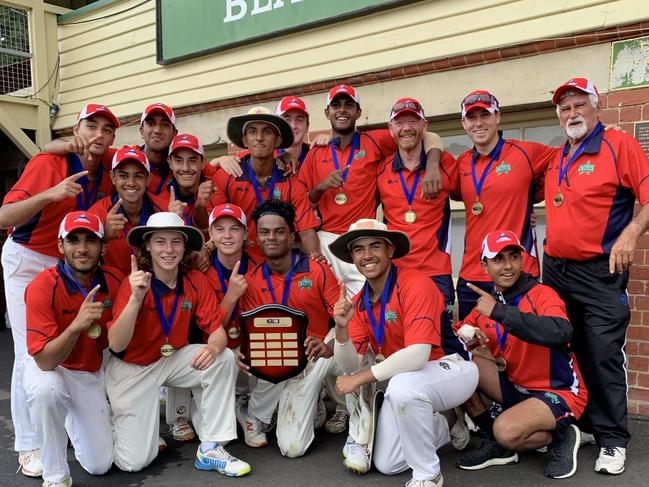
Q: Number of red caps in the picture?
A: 12